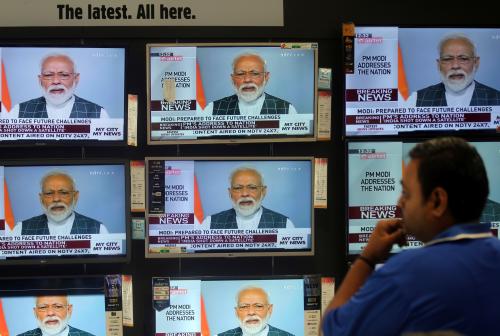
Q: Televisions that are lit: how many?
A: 8